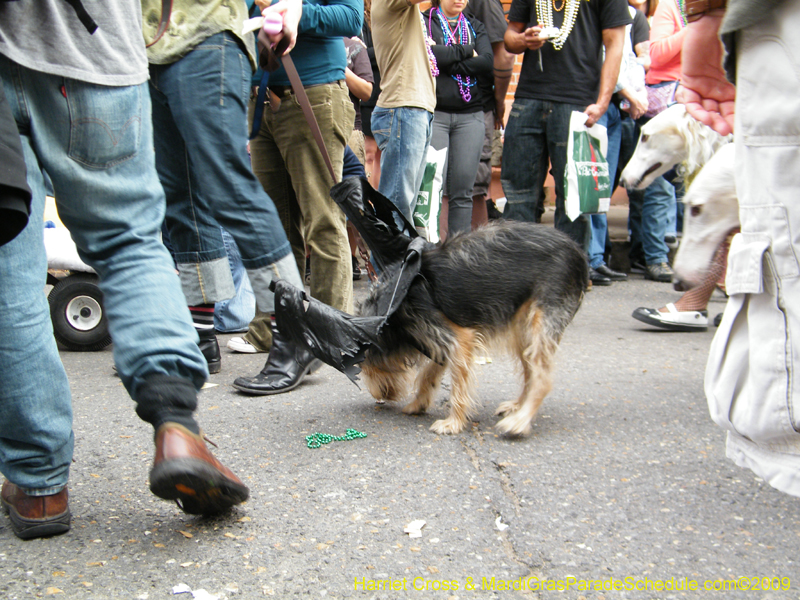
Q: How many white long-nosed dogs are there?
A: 2